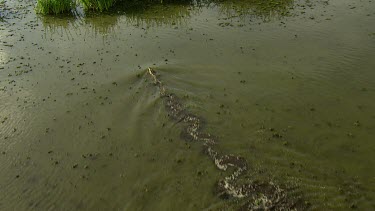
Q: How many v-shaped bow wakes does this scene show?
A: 1